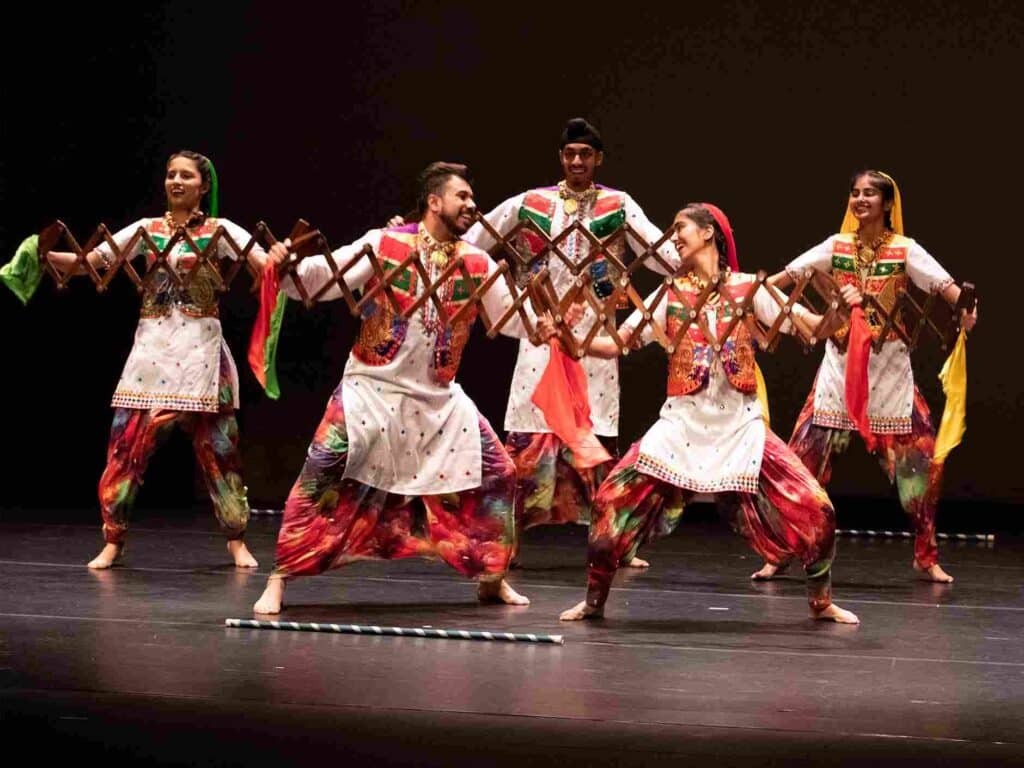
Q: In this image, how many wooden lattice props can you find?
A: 5